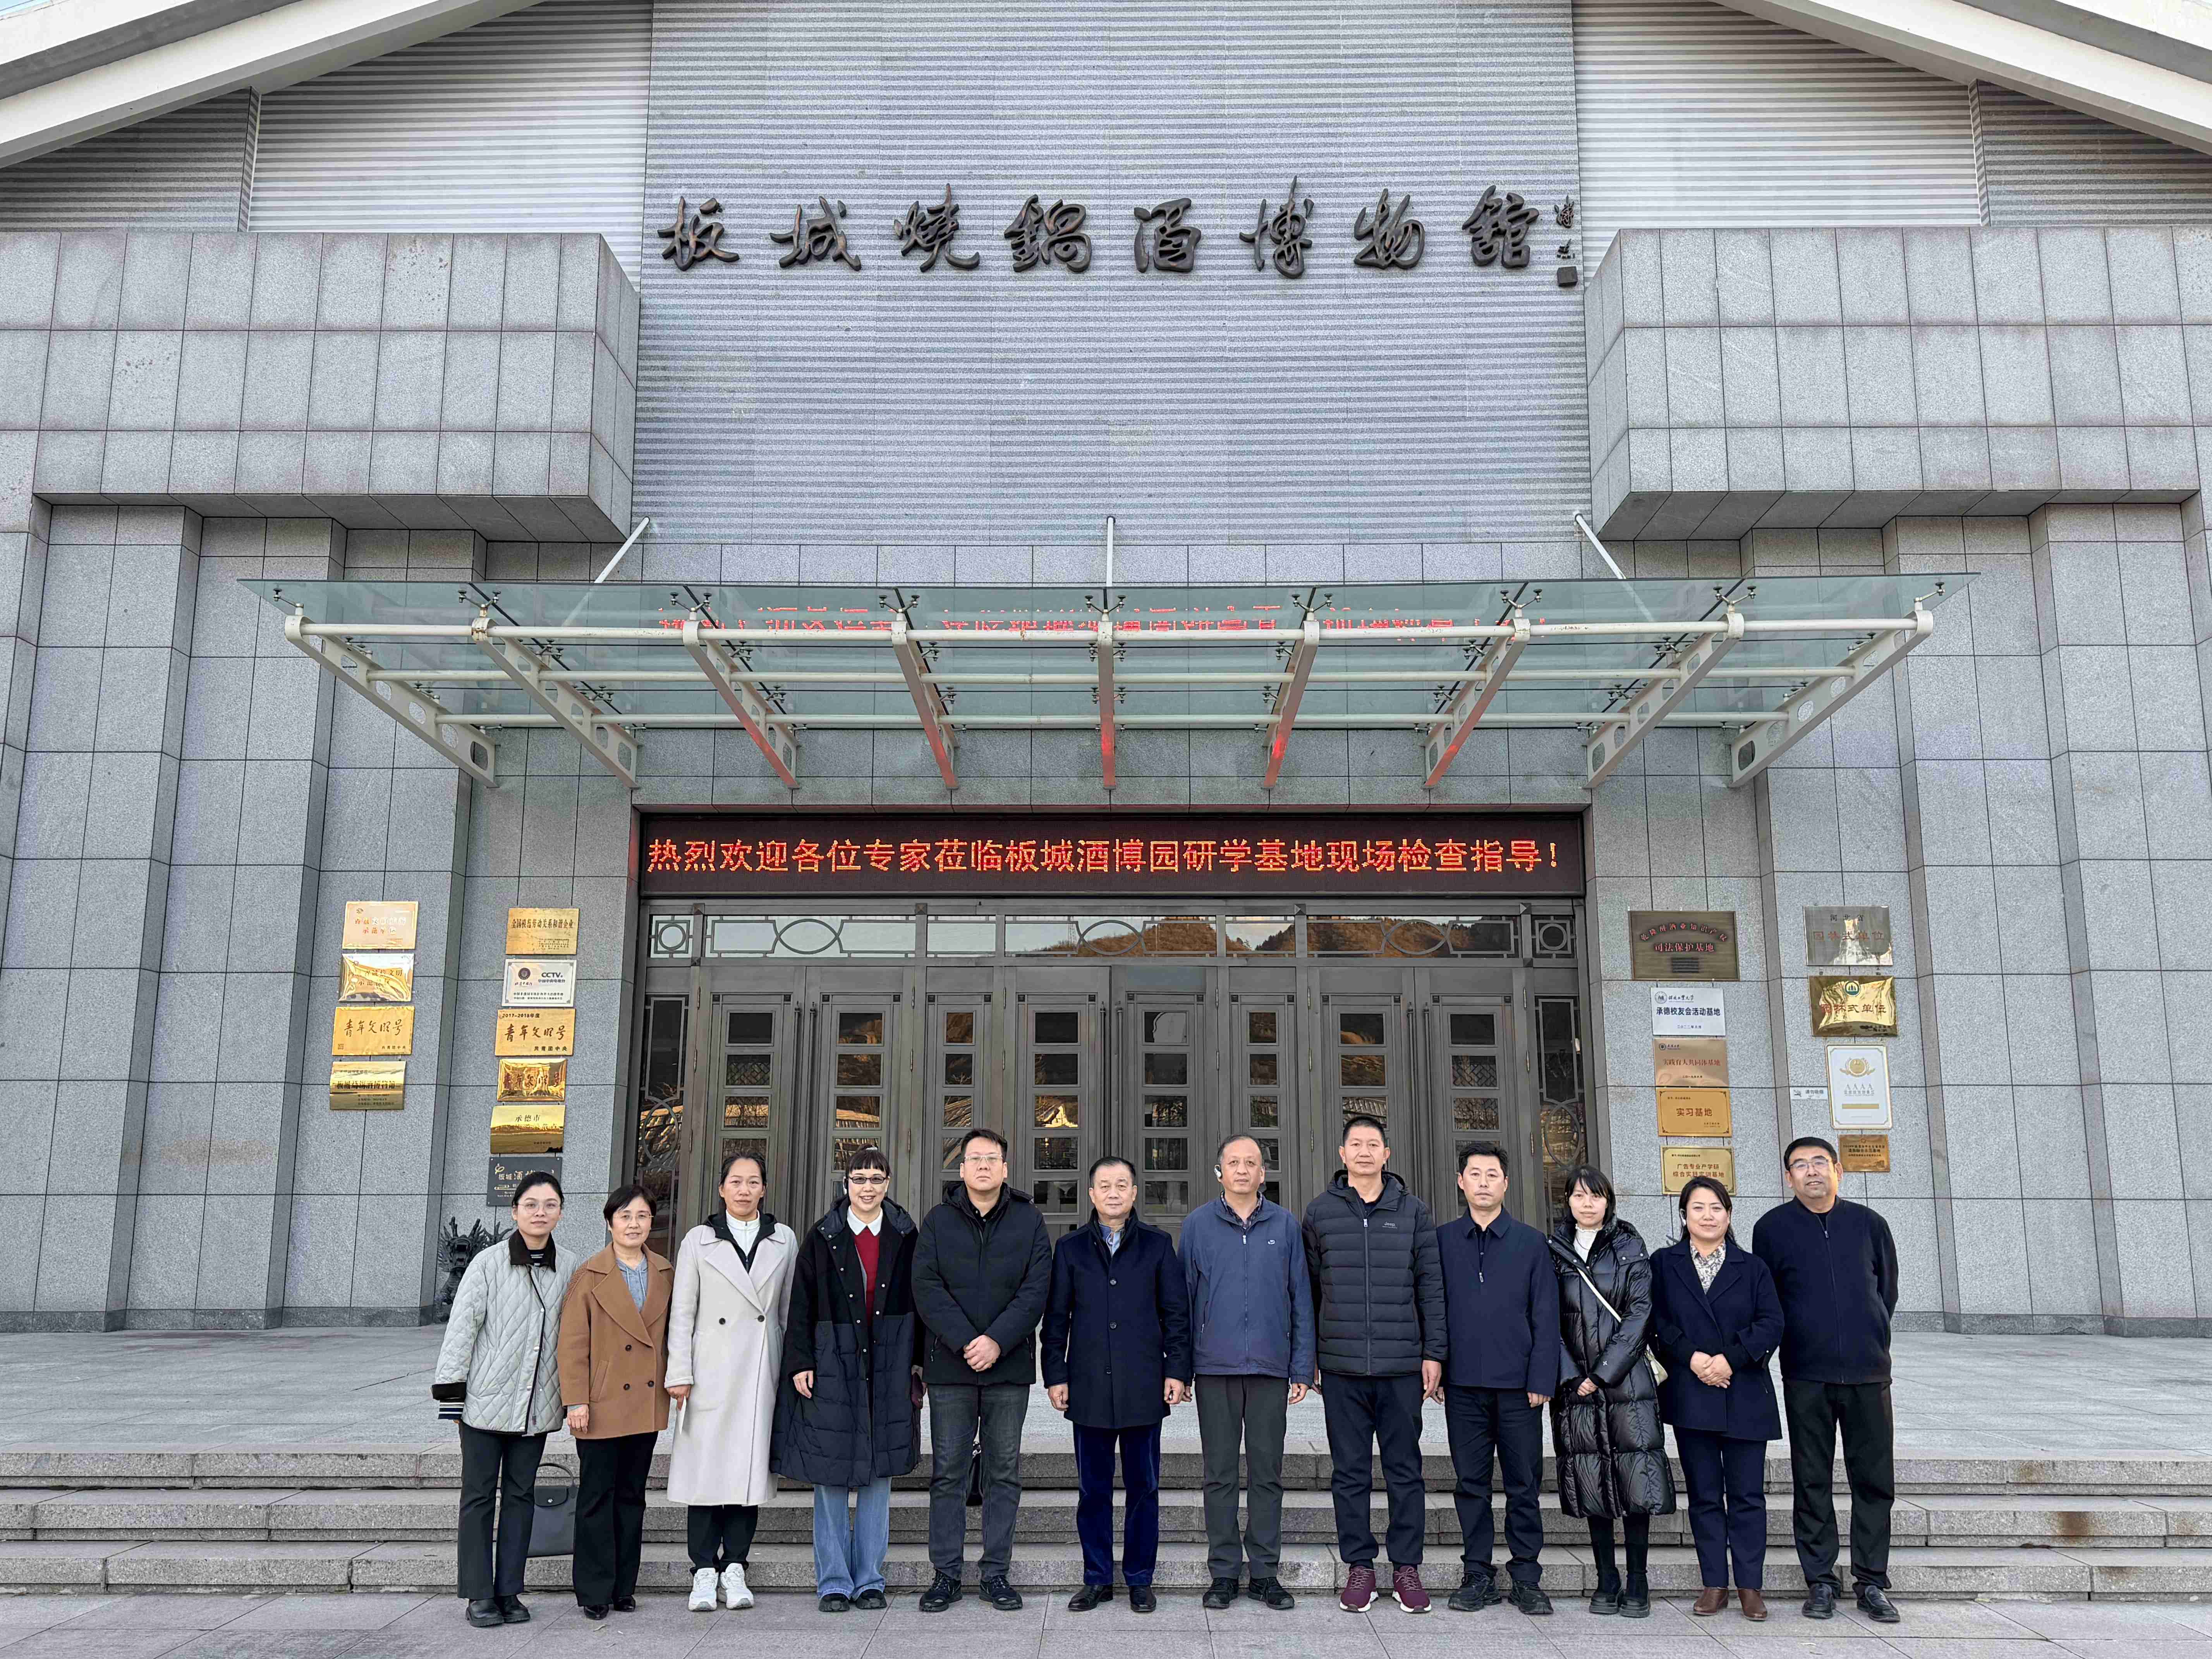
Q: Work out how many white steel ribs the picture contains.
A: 9